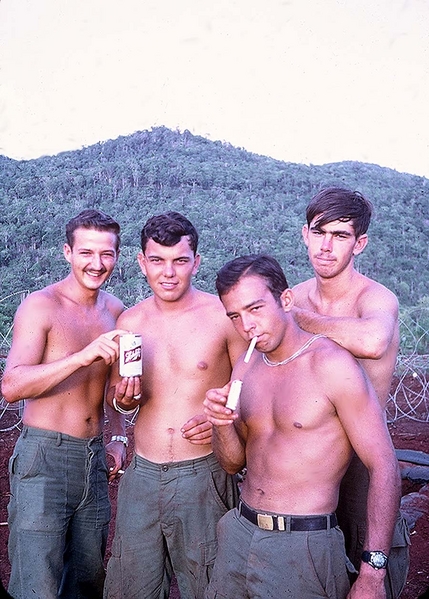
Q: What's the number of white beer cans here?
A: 1